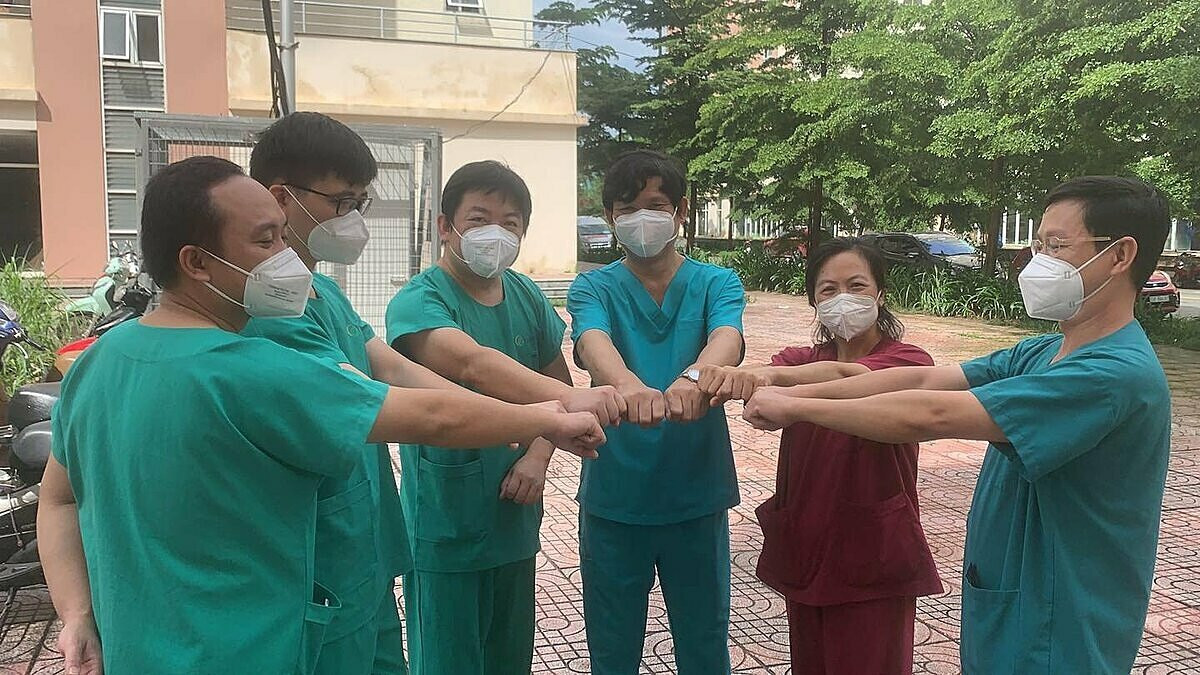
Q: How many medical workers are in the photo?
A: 6